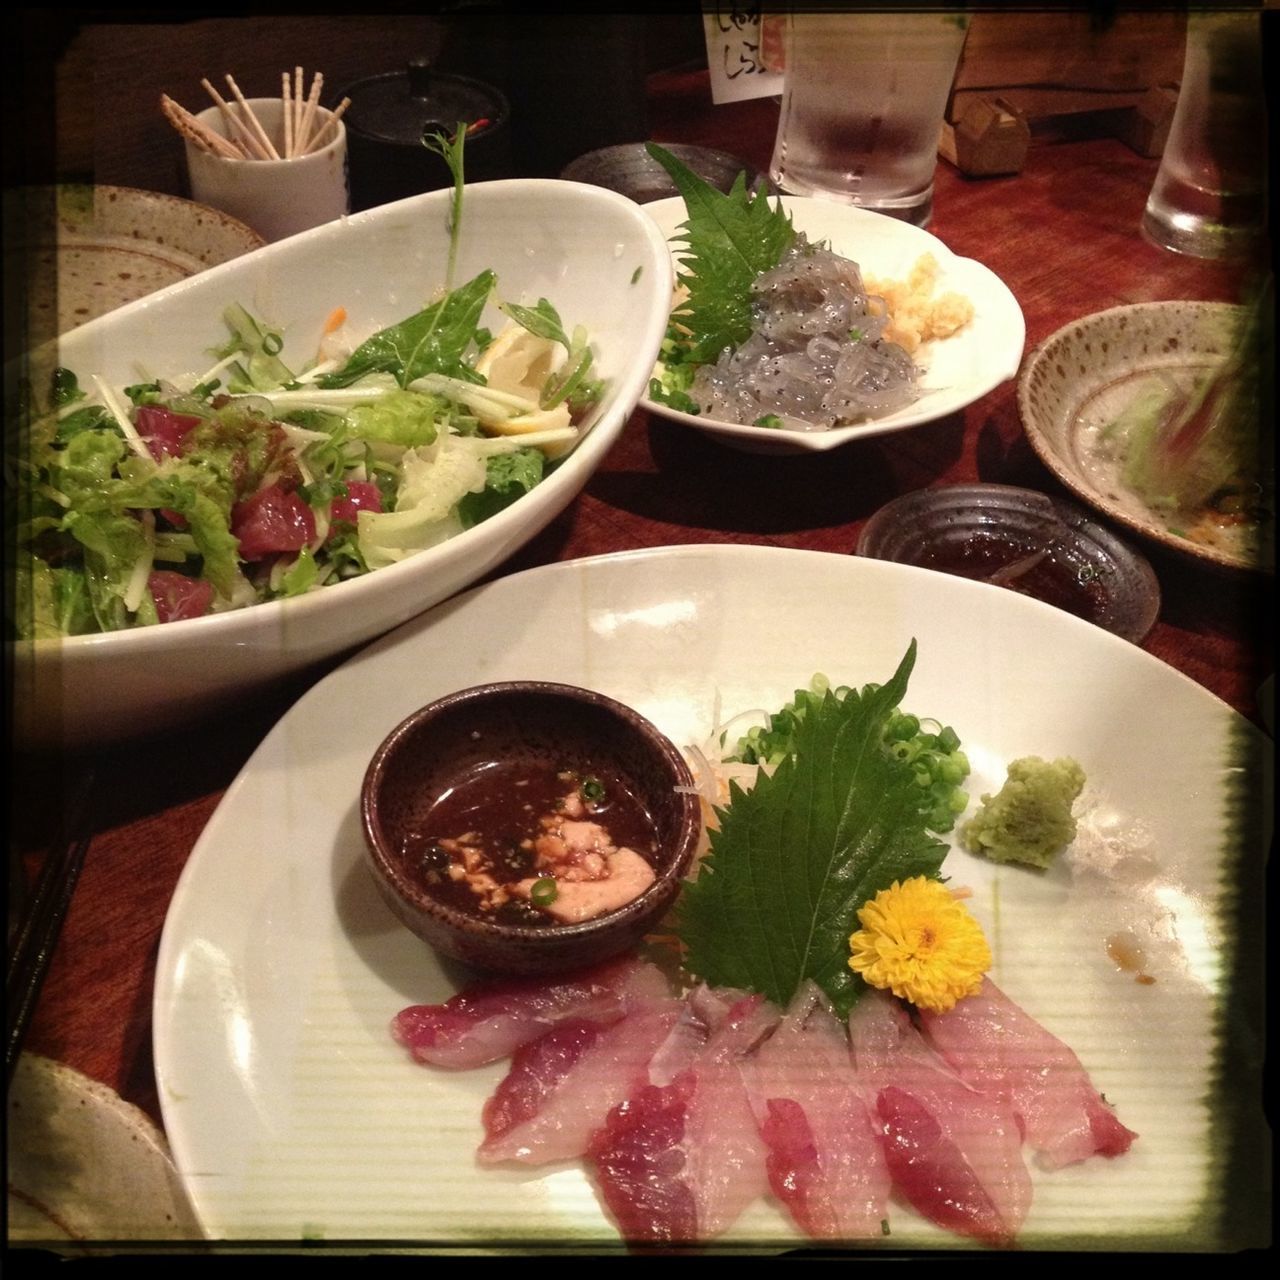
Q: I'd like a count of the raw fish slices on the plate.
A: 6